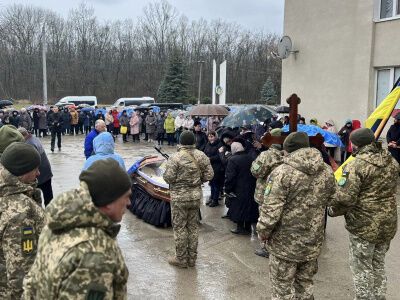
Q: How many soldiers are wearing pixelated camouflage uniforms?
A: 6